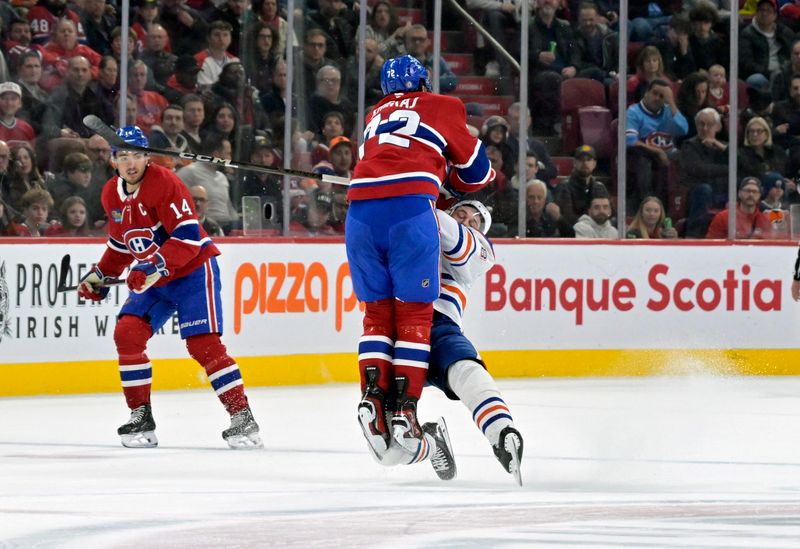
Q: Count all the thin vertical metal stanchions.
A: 7